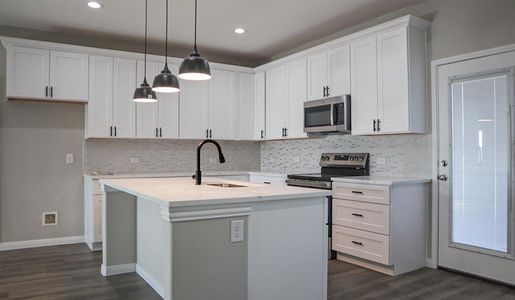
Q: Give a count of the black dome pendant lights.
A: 3